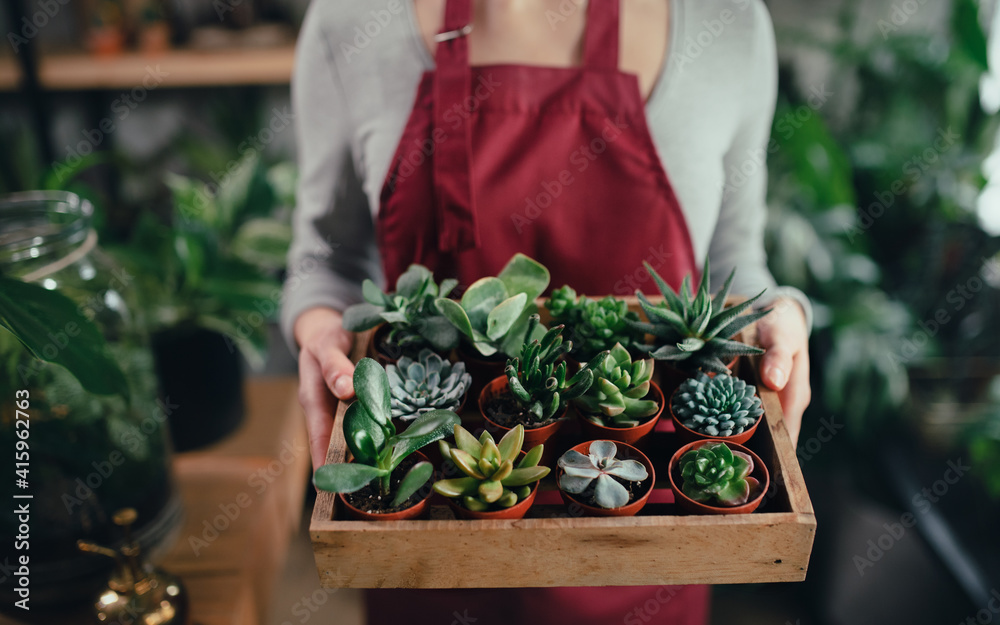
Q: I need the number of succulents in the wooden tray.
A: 12